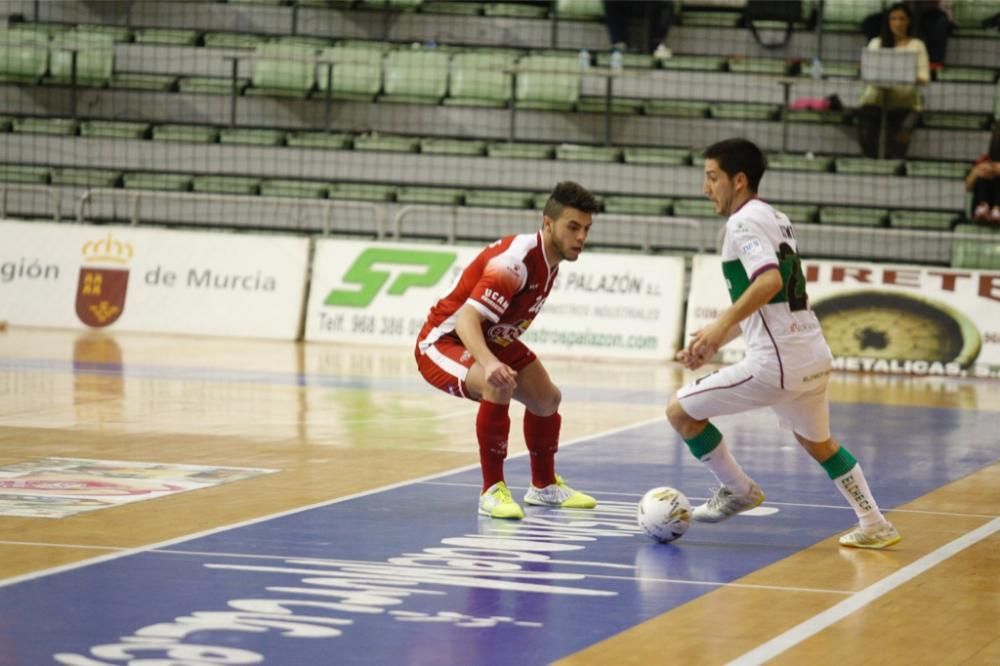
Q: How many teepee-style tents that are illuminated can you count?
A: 0